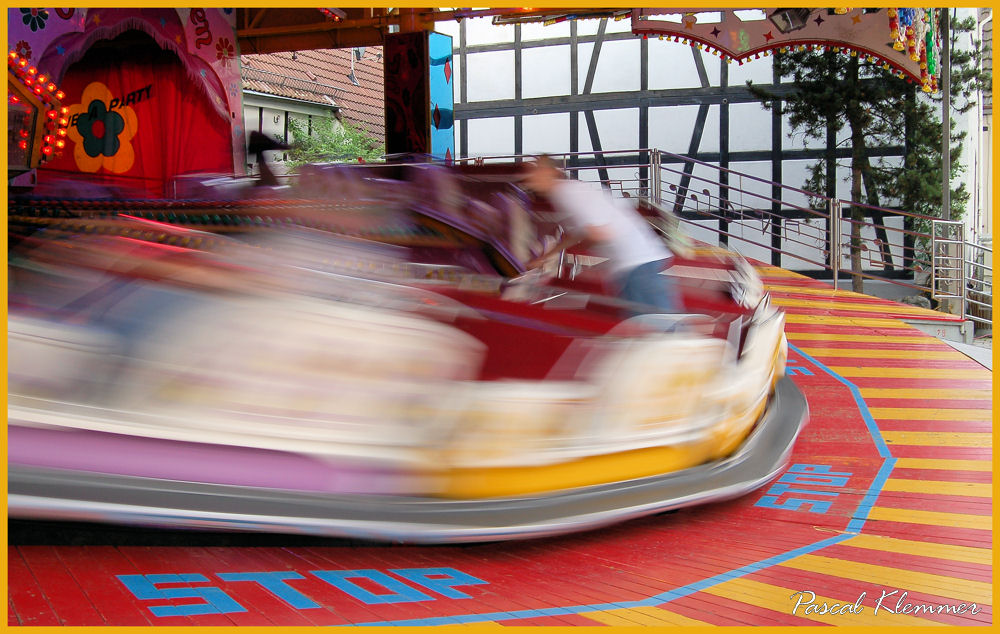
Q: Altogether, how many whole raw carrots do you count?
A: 0